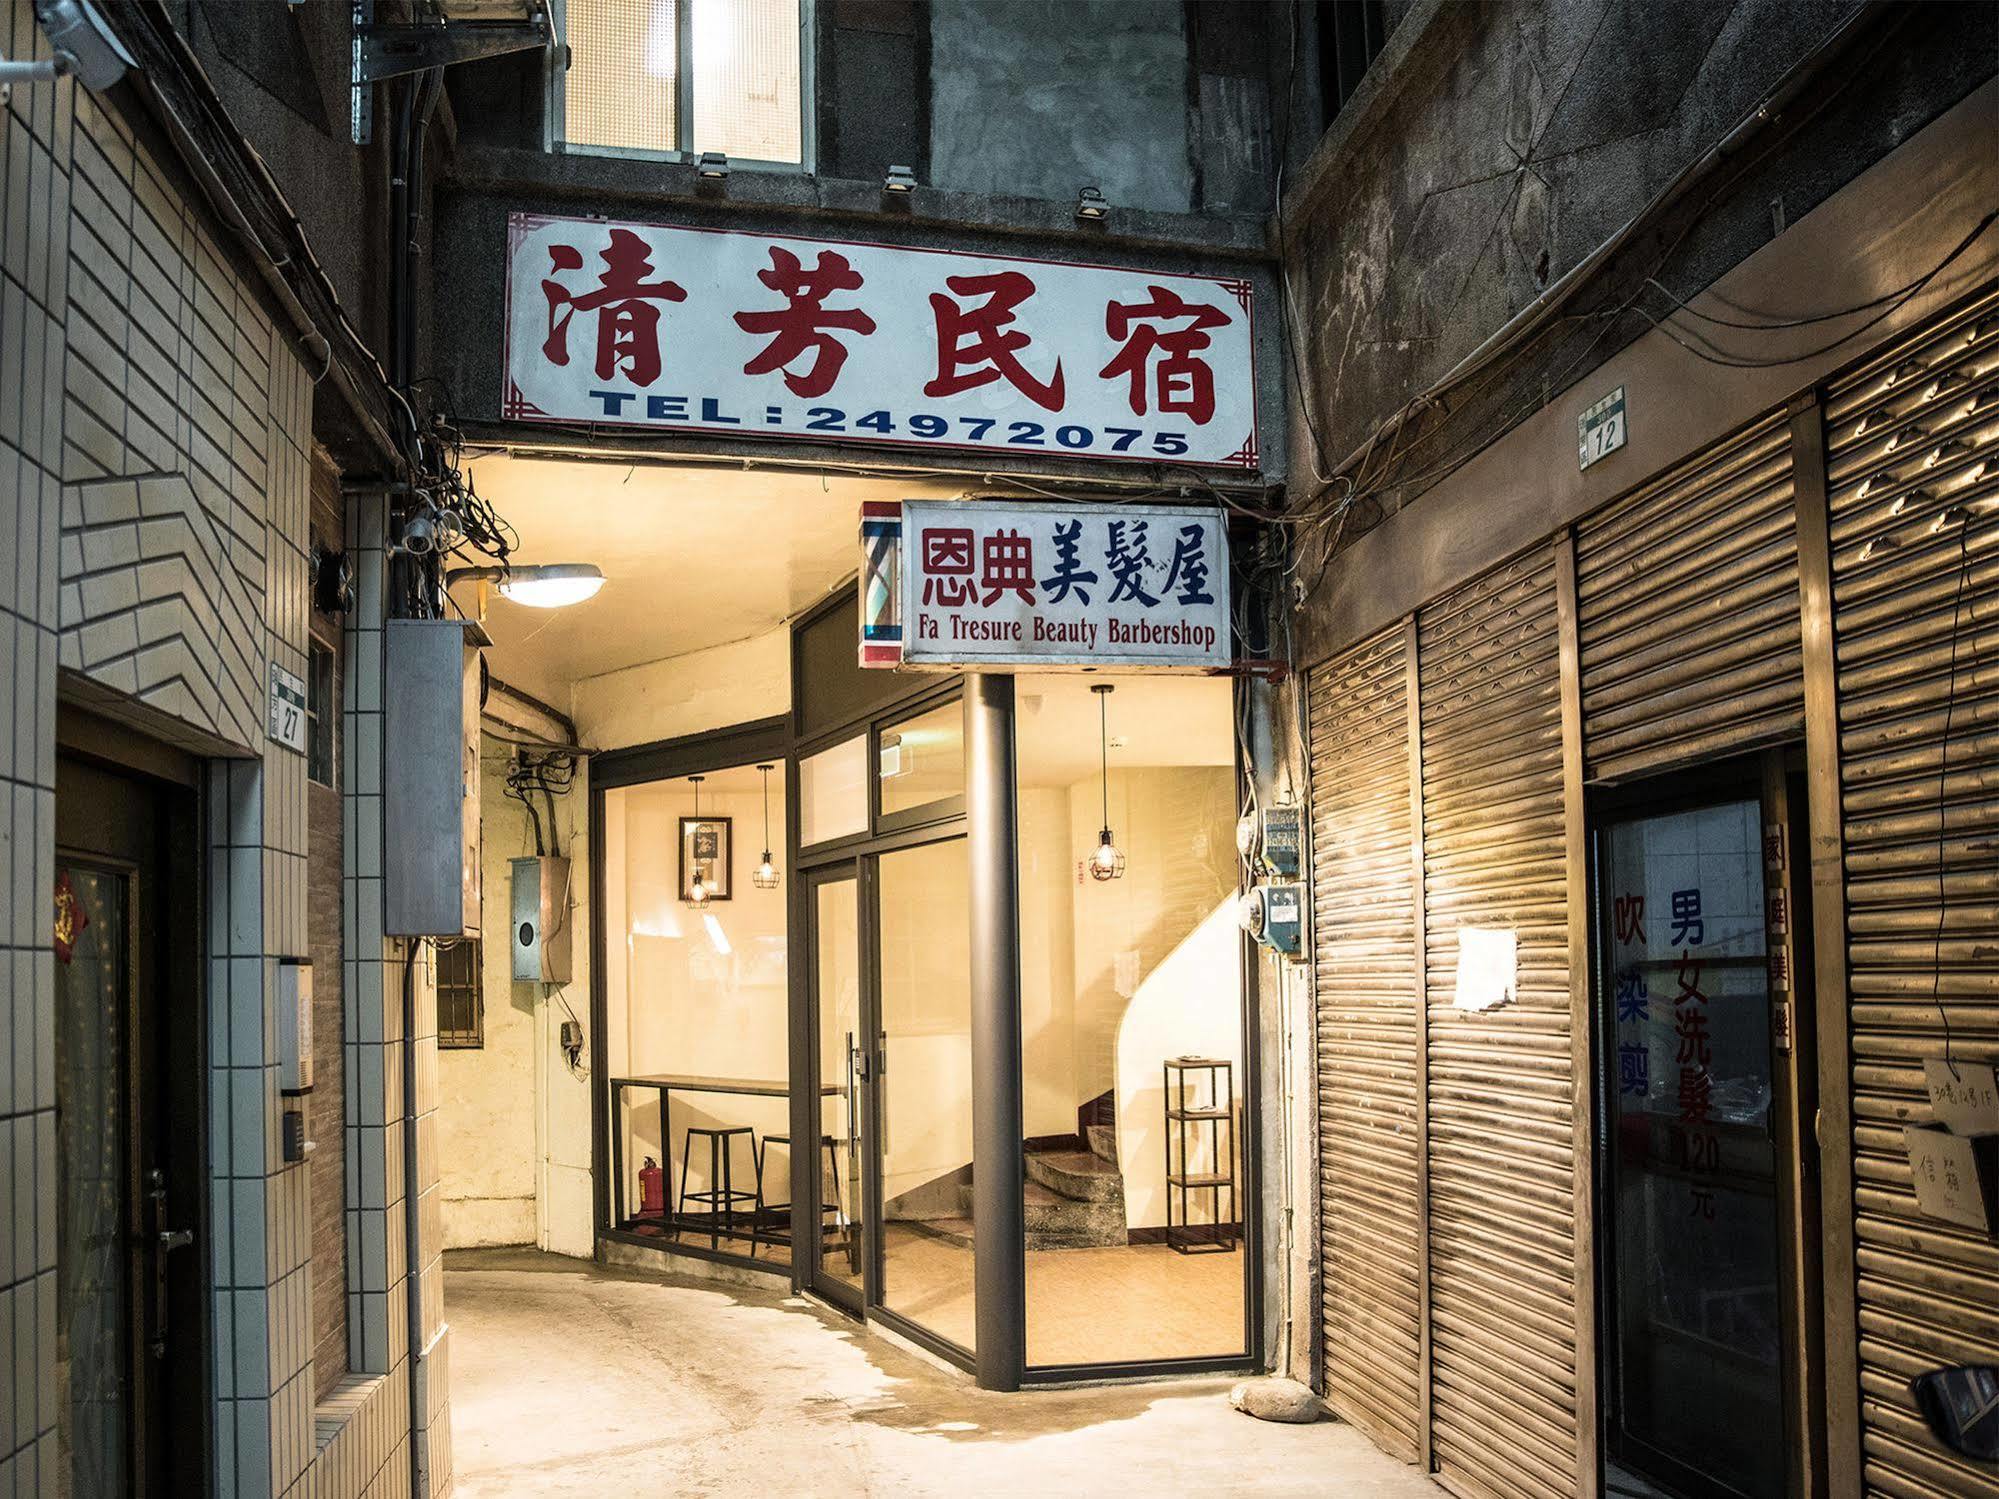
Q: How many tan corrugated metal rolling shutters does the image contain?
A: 4